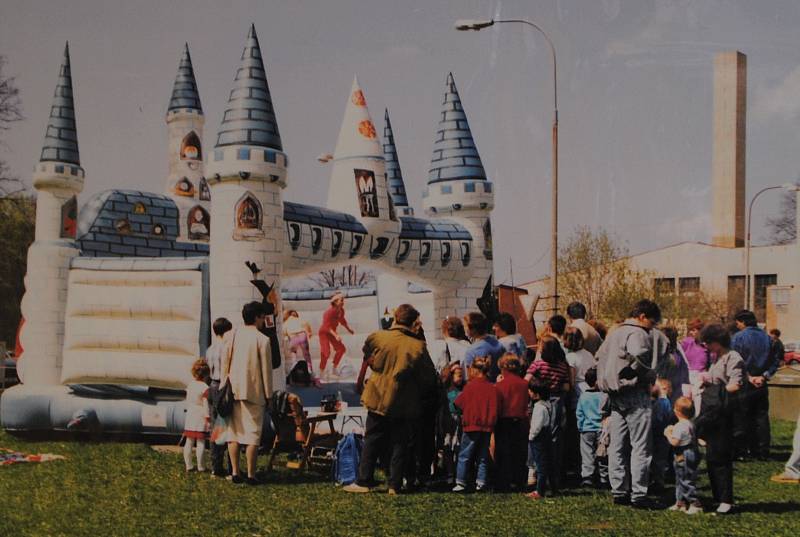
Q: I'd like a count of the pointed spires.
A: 6